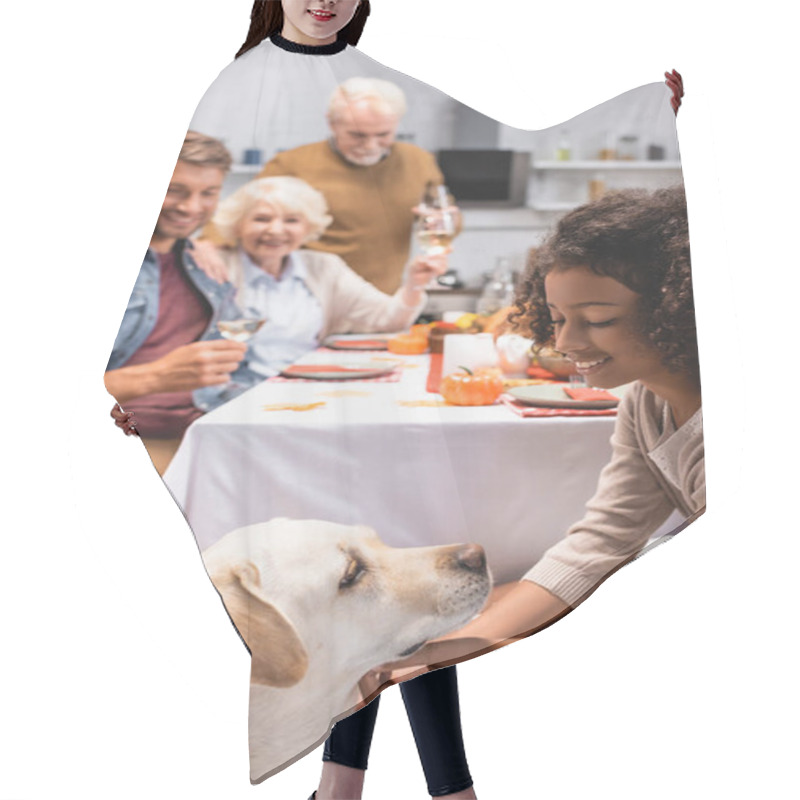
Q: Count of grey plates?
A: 3